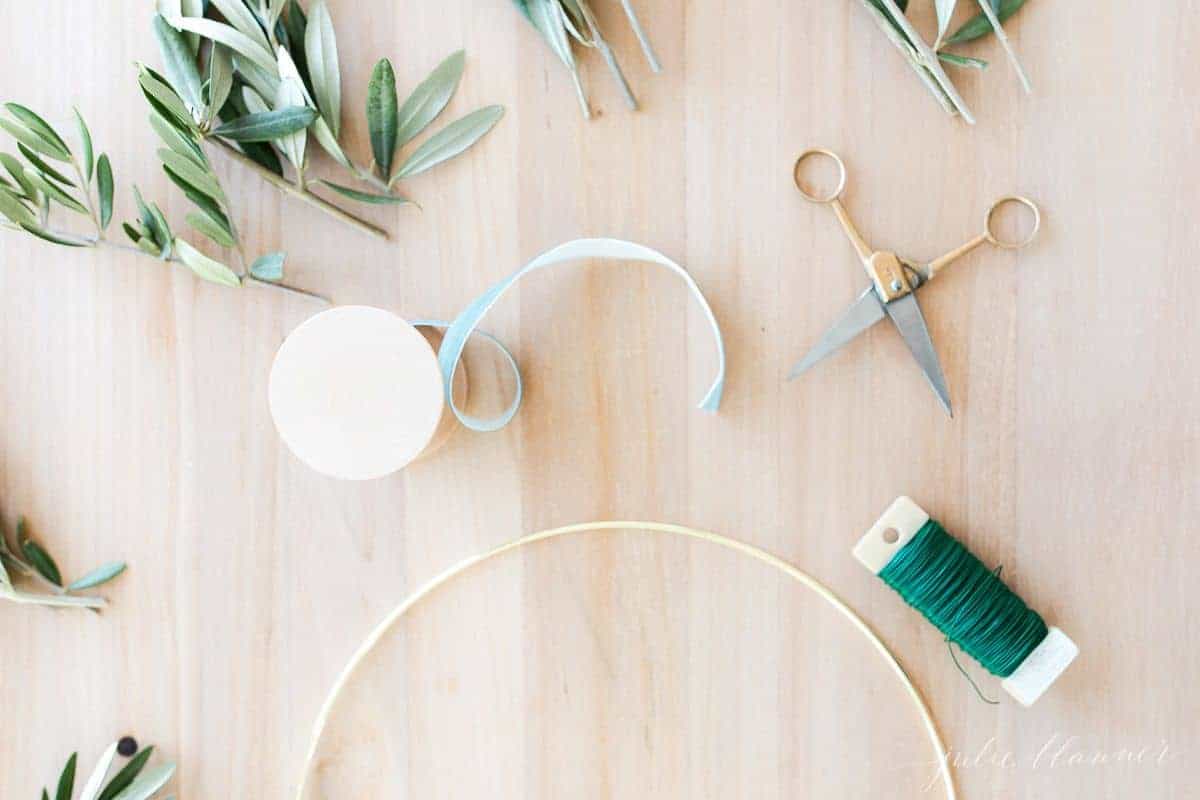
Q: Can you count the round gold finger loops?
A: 2